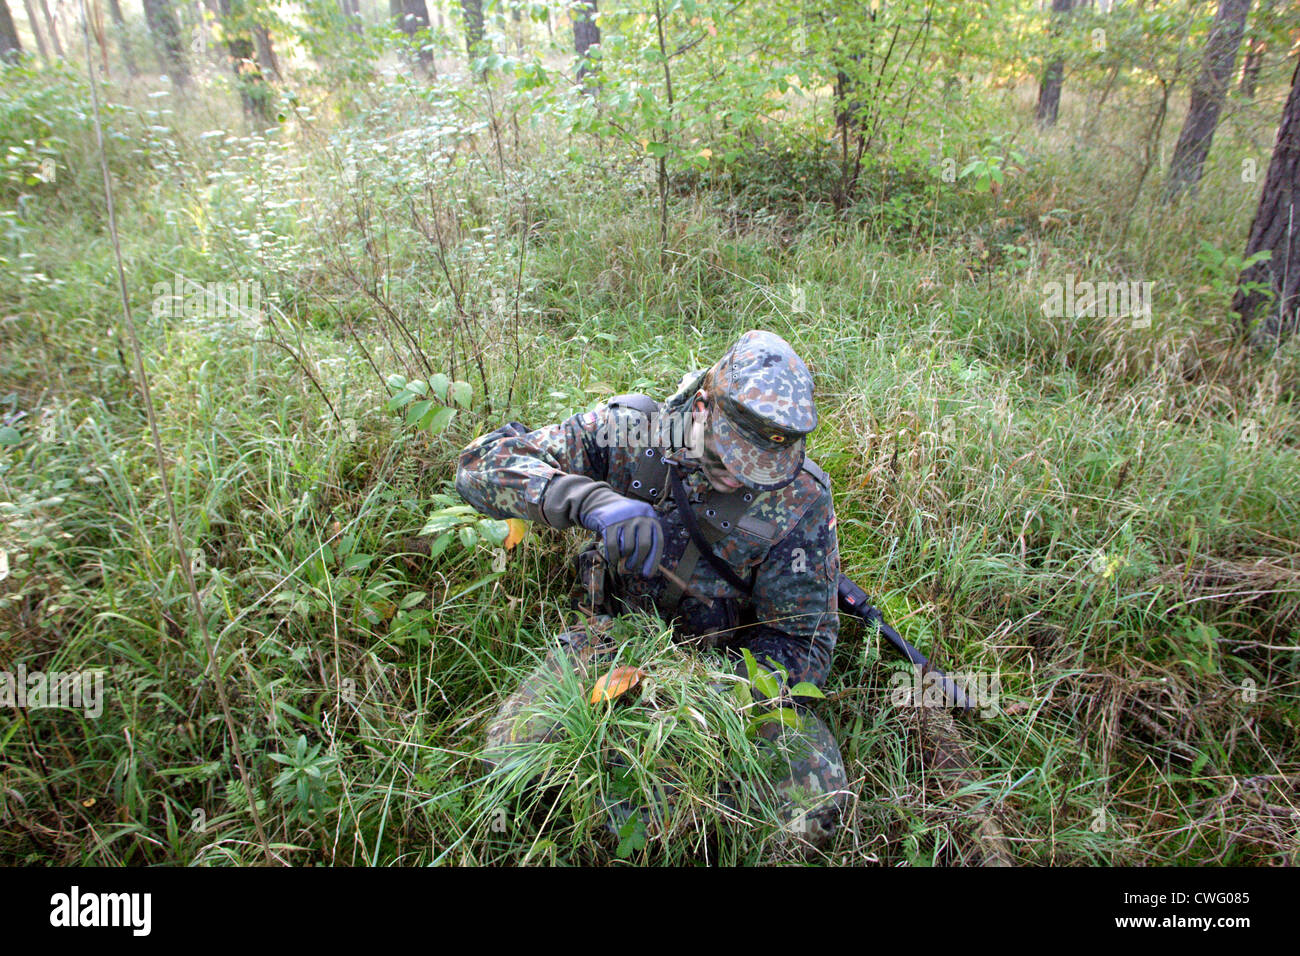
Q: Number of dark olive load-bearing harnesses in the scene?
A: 1